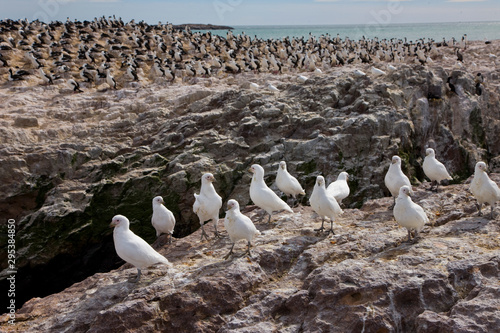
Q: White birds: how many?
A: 12